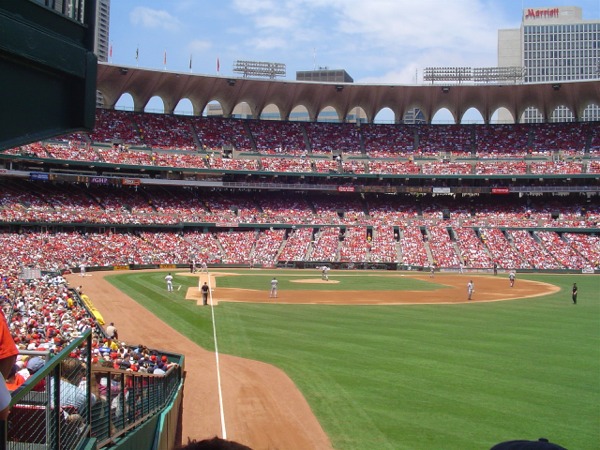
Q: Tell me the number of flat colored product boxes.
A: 0